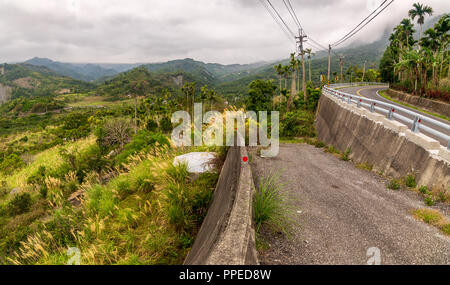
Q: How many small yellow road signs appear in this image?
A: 2